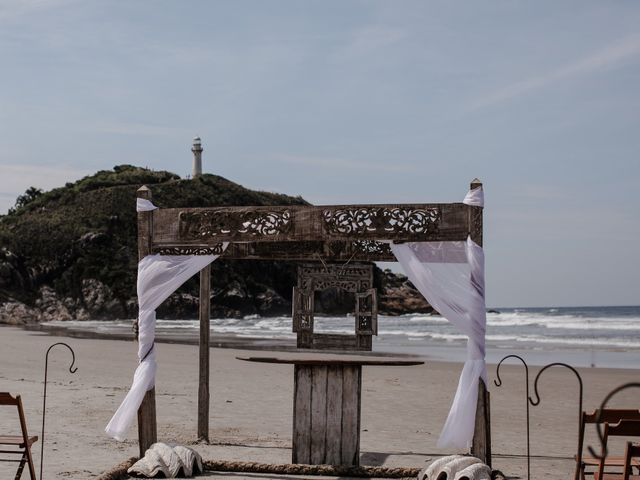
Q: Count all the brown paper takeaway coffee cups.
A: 0